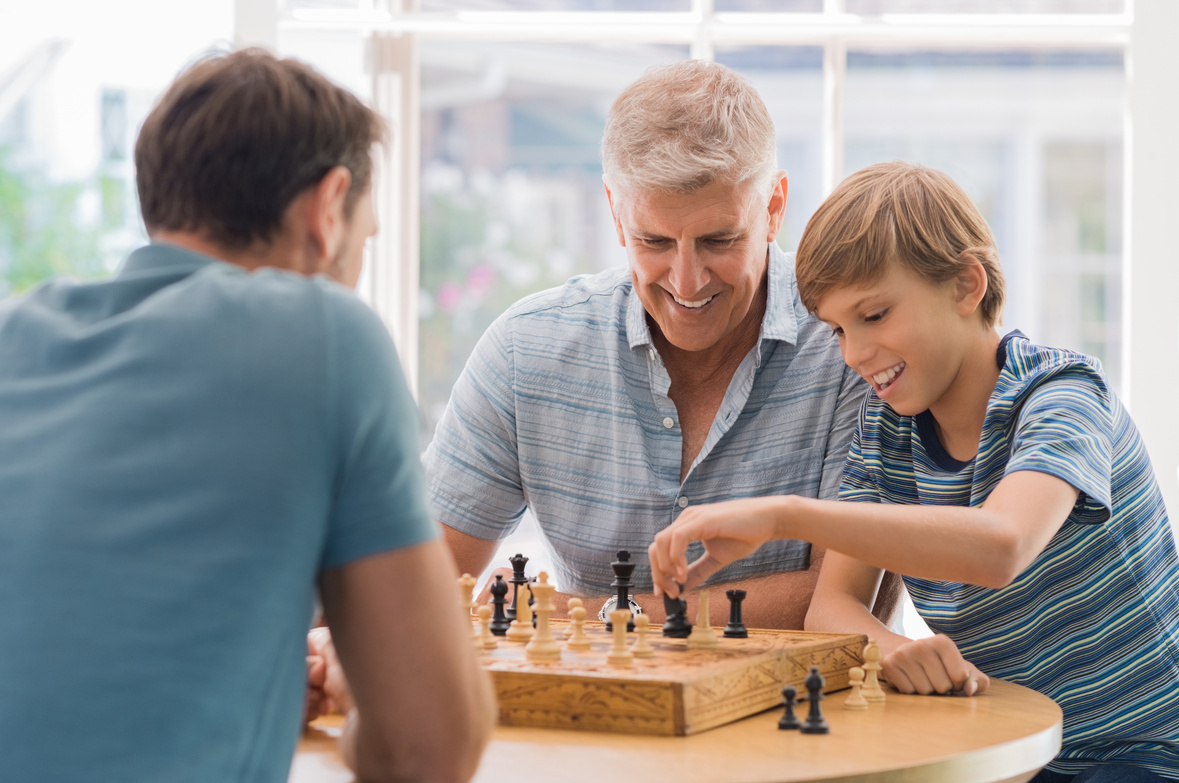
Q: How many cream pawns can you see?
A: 5